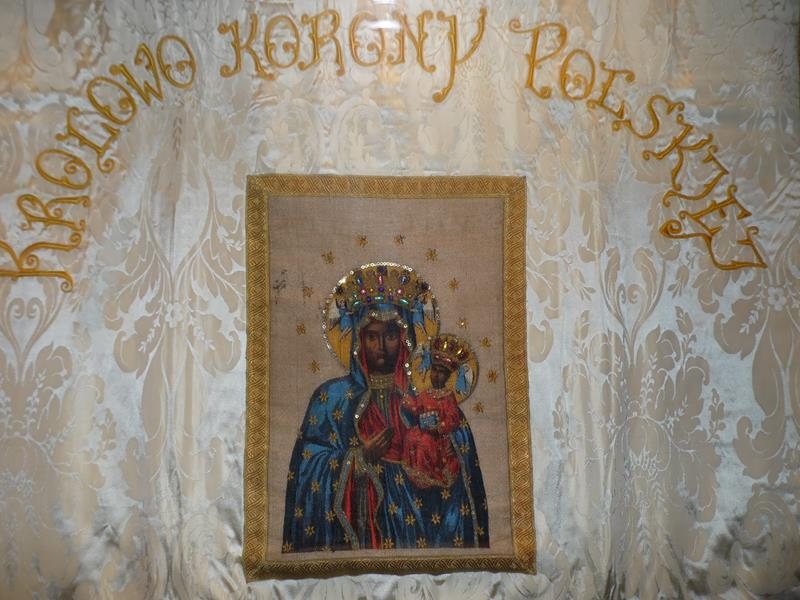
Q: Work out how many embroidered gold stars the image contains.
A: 12